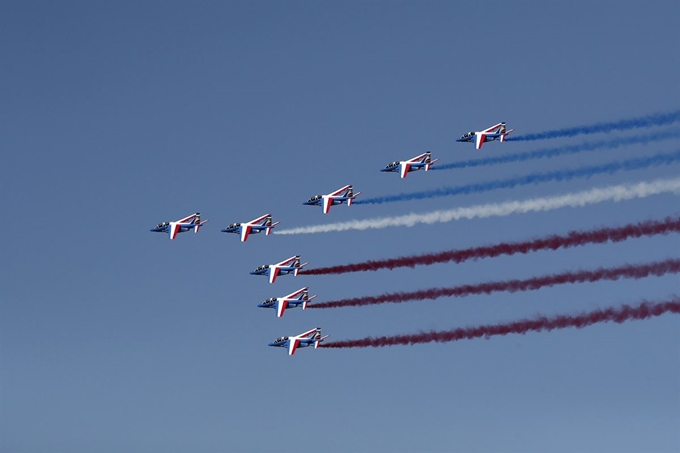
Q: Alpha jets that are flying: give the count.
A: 8